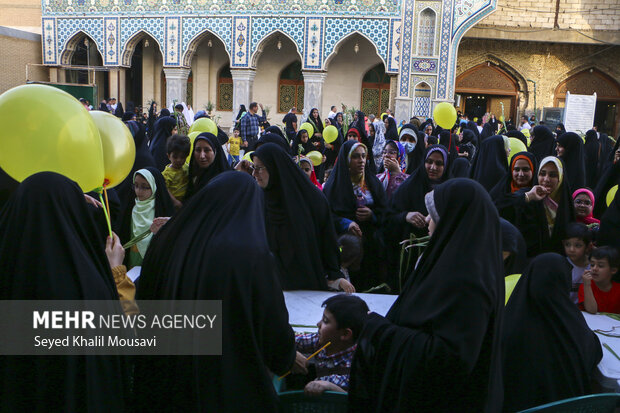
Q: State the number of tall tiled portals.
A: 1